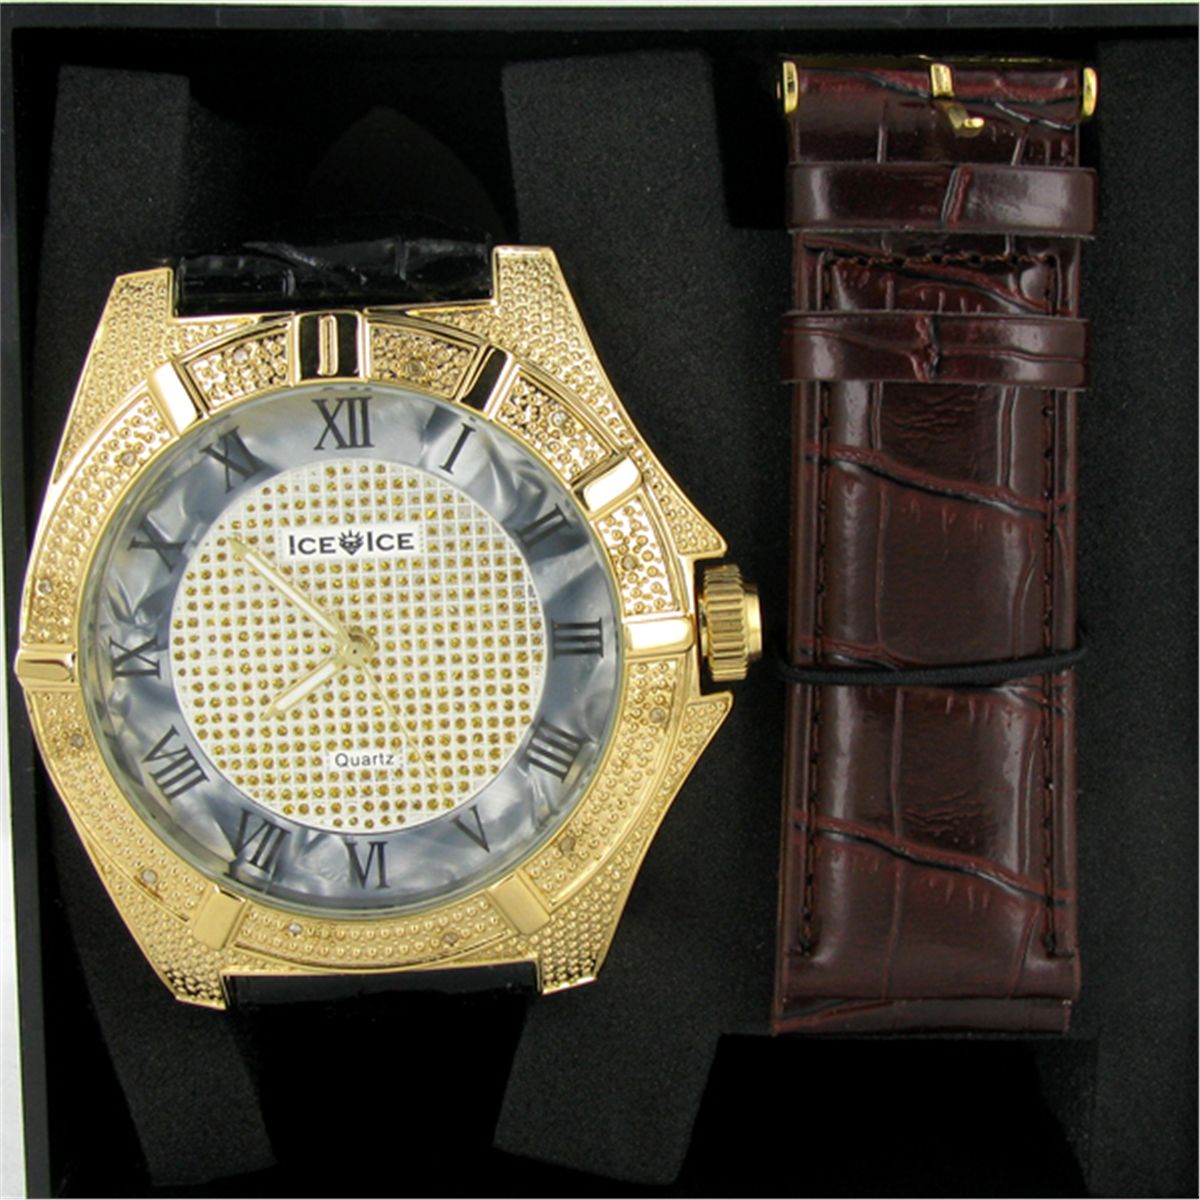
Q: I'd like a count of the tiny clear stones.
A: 12